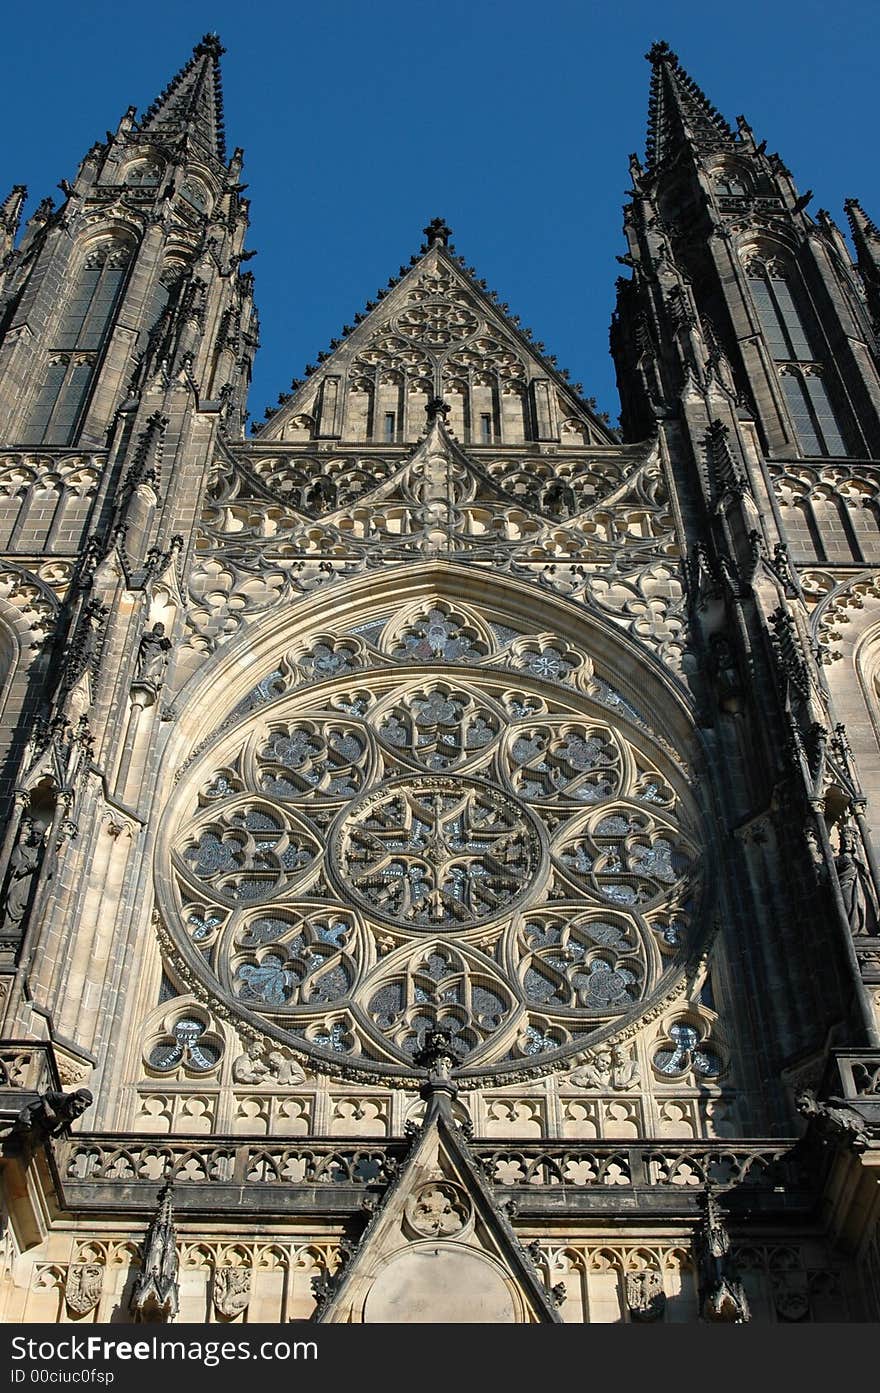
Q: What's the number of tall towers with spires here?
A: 2